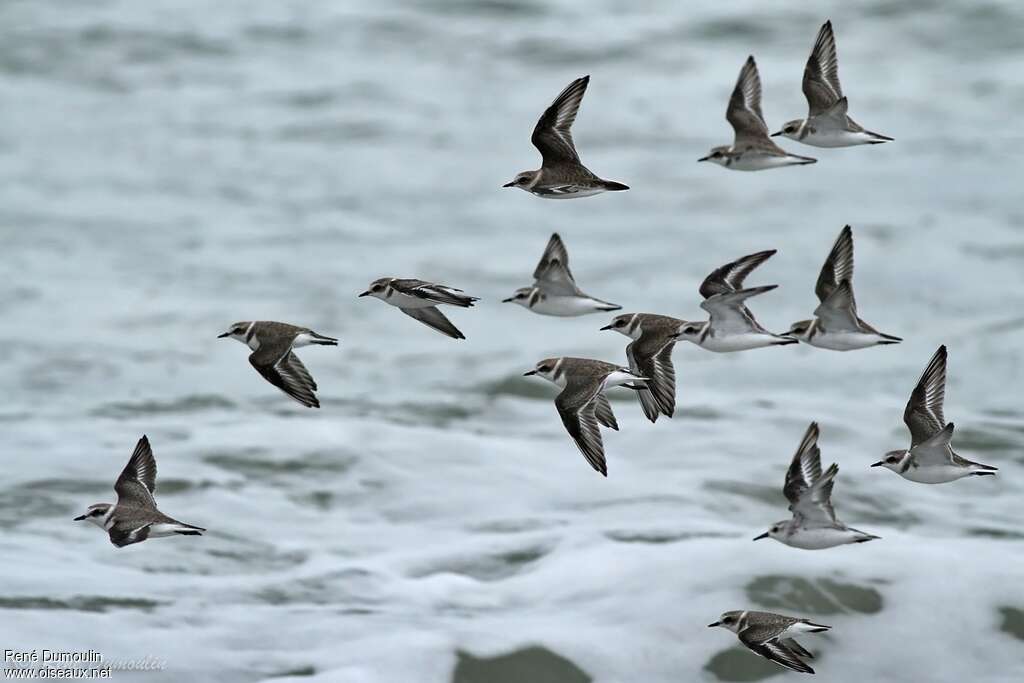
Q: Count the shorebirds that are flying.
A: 14